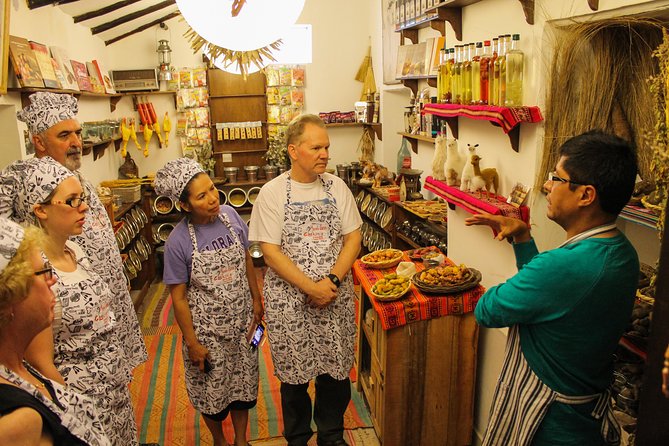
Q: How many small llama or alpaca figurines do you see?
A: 4